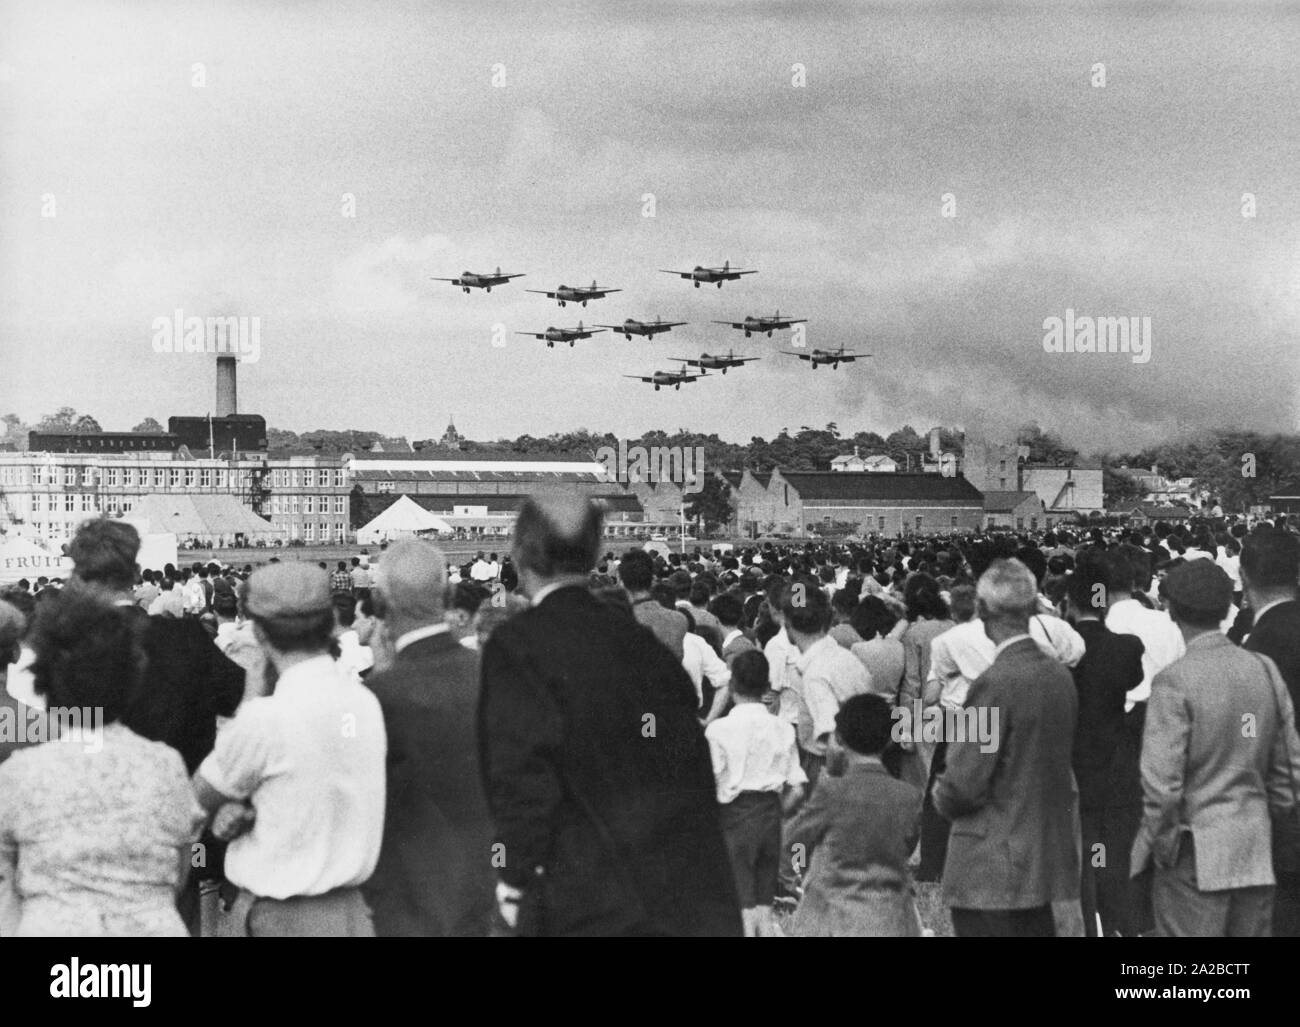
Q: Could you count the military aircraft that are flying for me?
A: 9